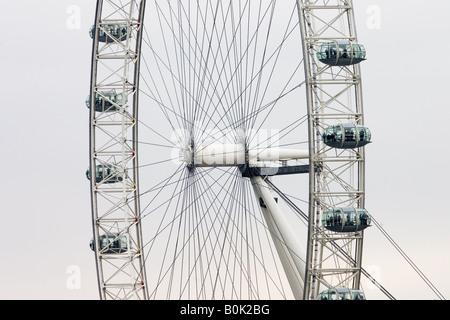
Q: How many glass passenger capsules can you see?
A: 8